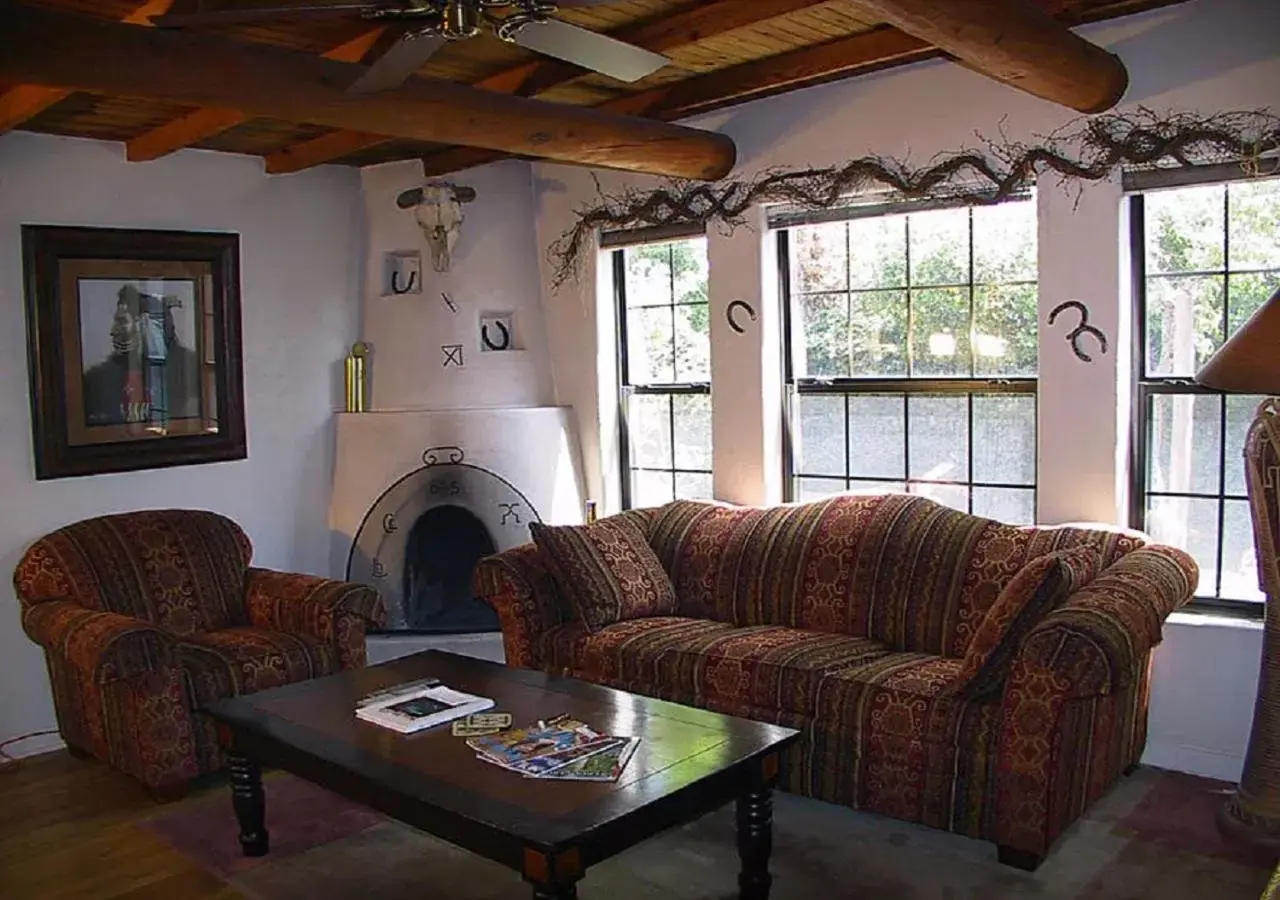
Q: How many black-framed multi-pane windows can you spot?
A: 3